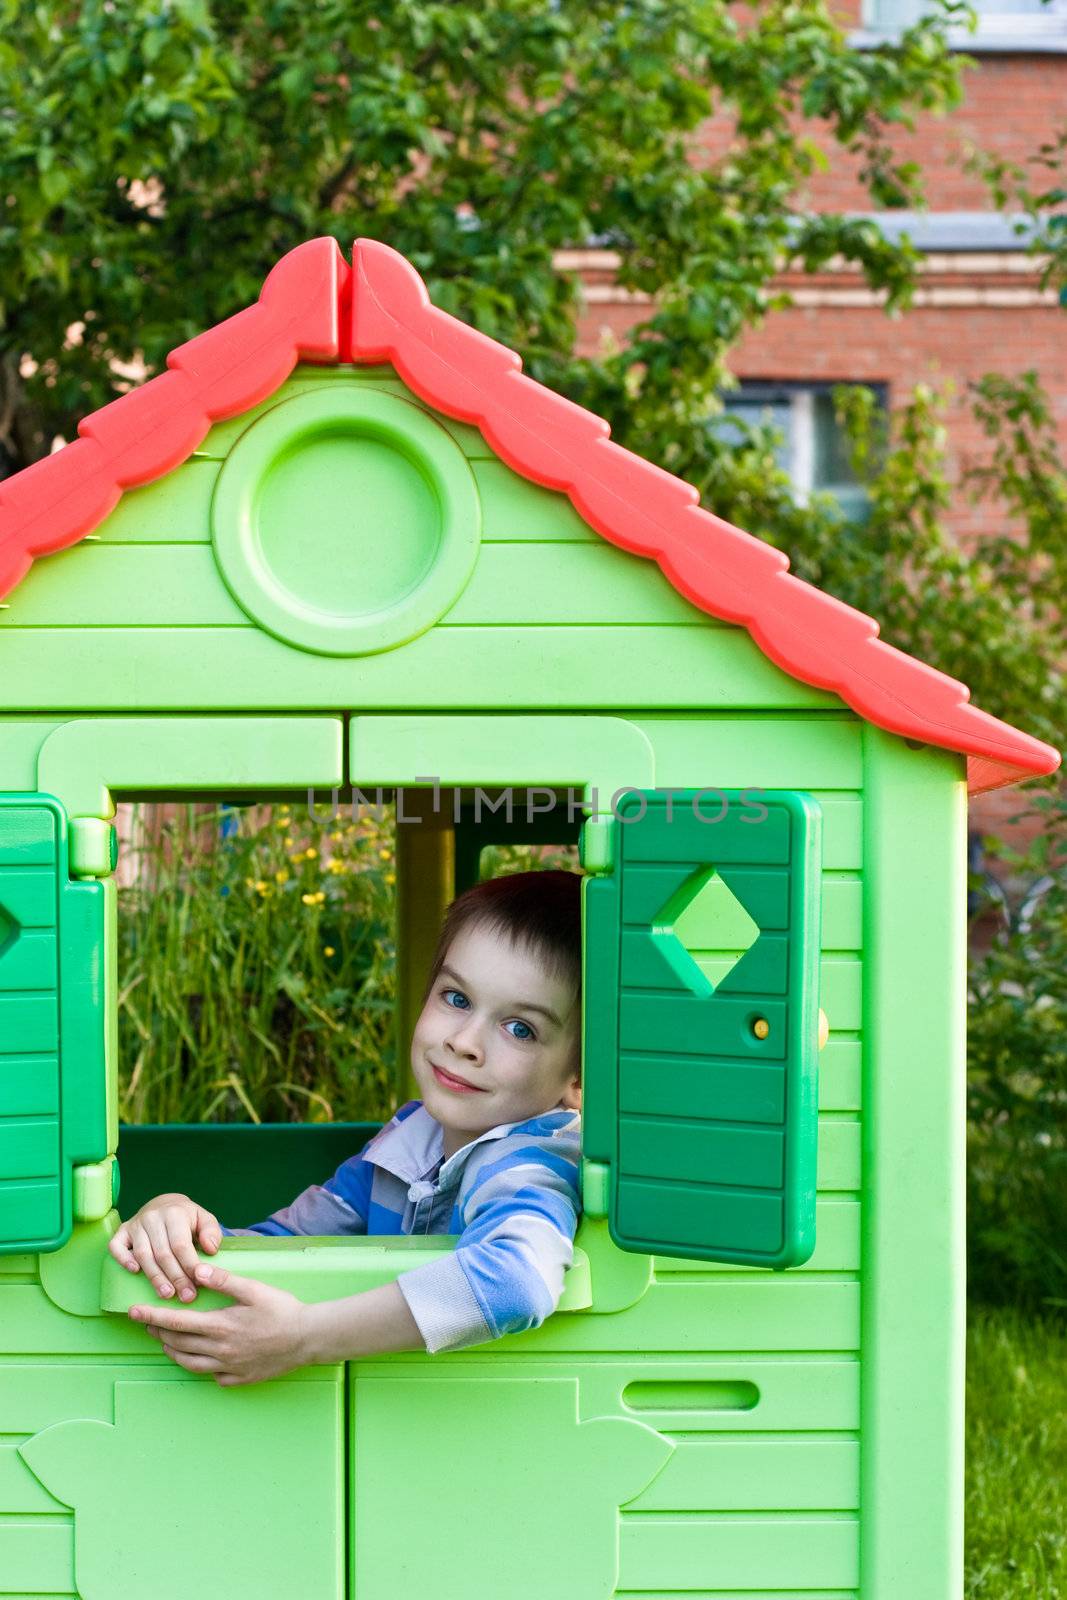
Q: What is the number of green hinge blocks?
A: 4